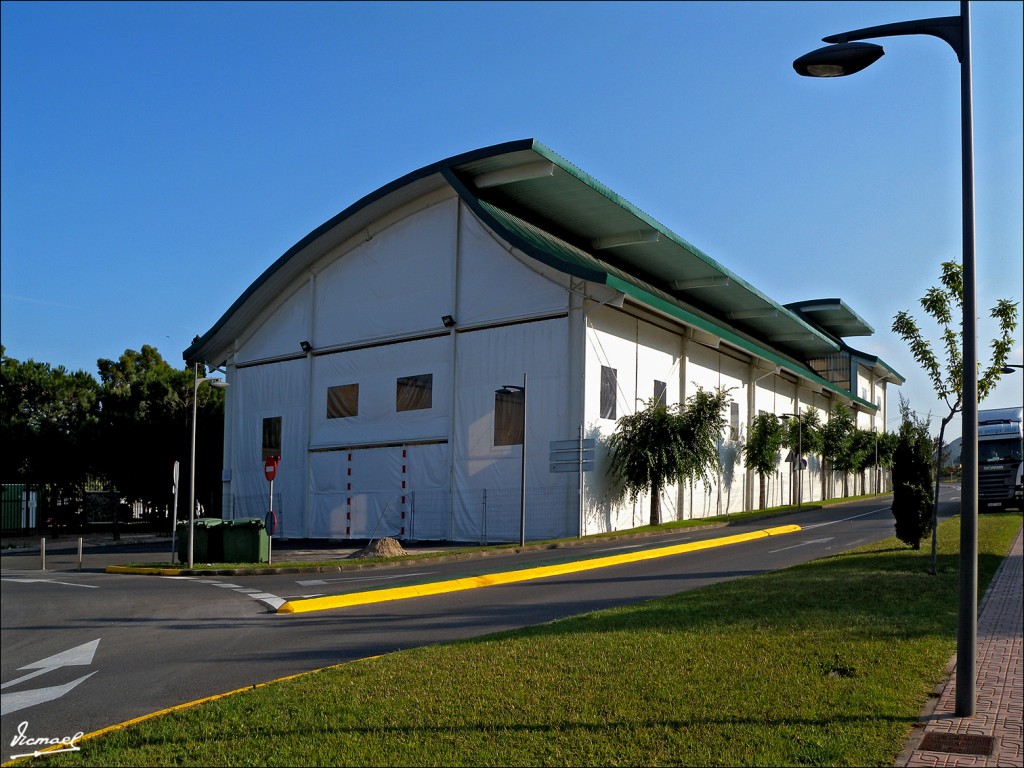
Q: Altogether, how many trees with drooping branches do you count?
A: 1